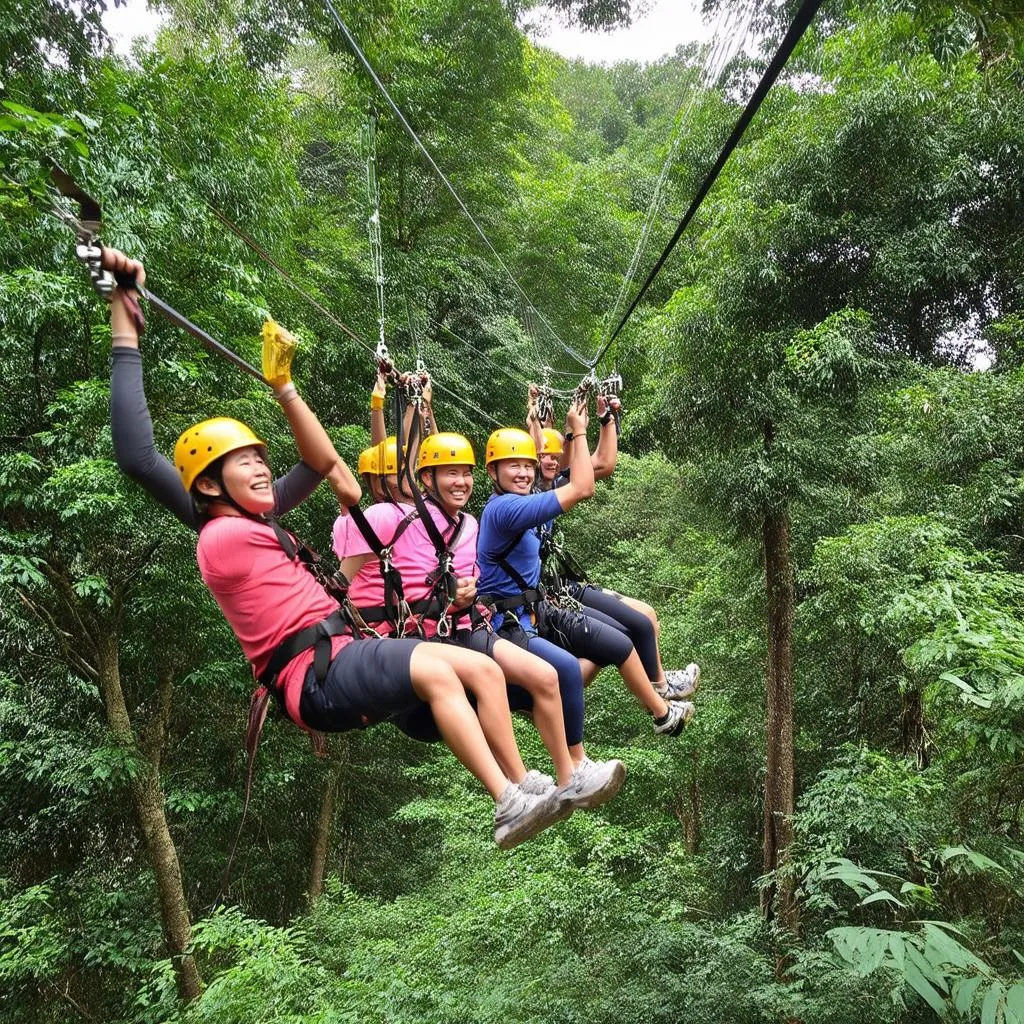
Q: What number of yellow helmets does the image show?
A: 6